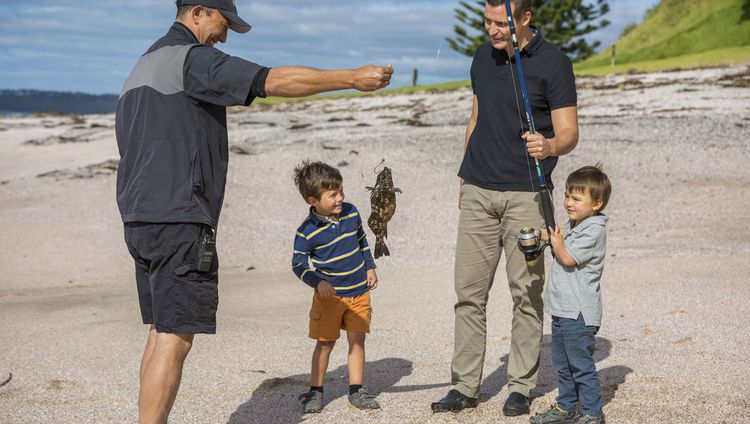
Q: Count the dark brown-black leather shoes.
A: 2